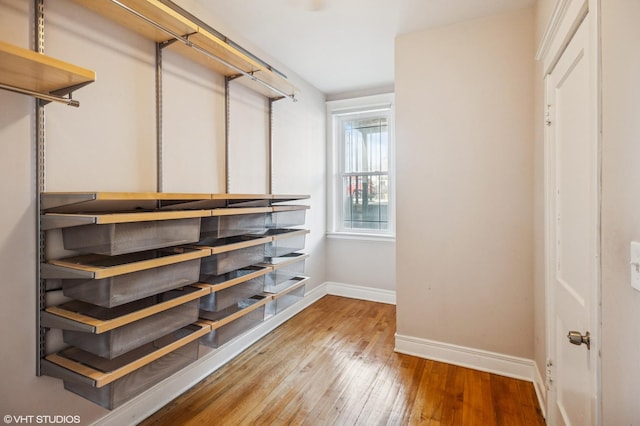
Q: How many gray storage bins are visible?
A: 12